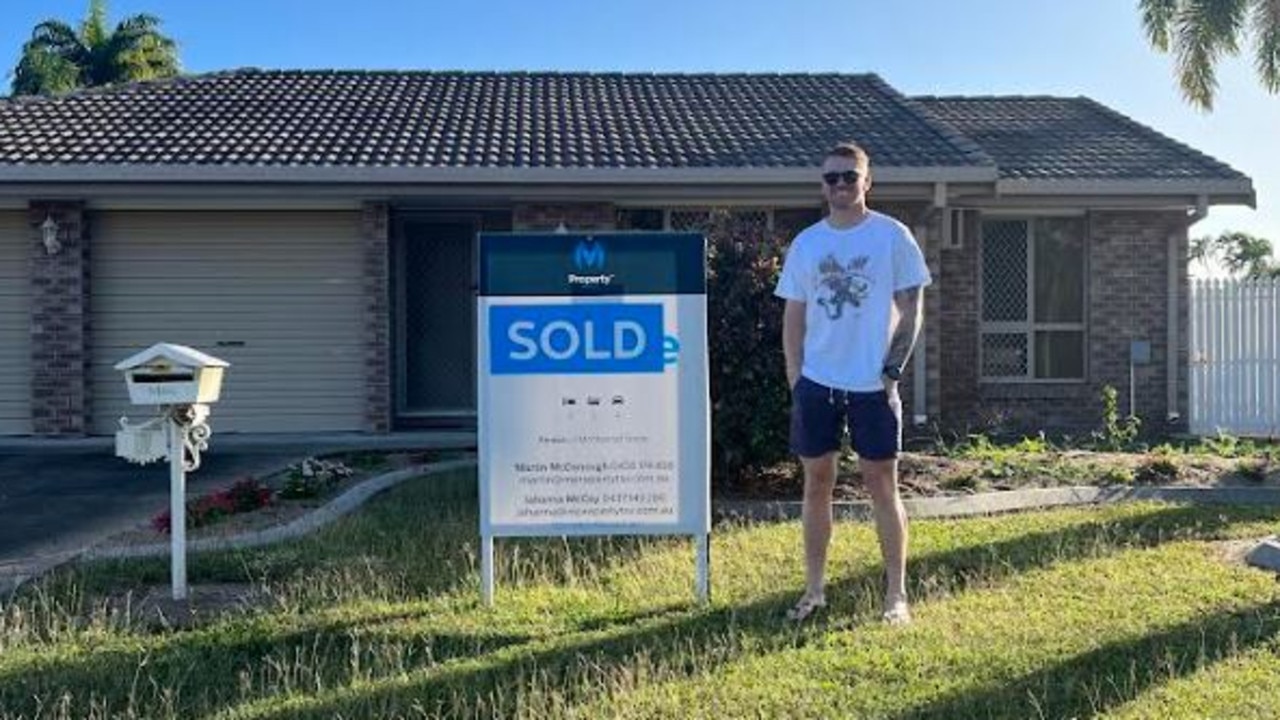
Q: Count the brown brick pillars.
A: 2